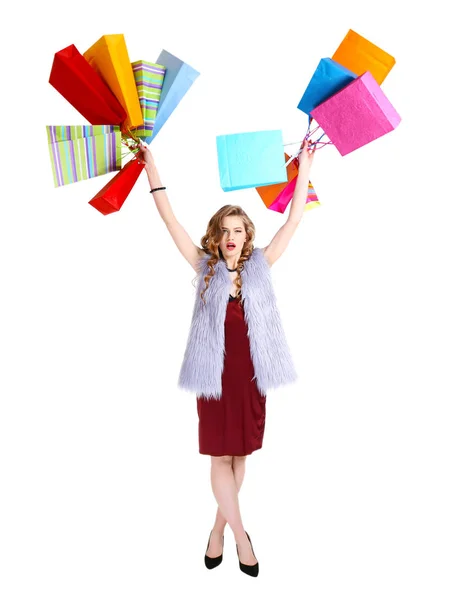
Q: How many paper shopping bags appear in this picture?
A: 13